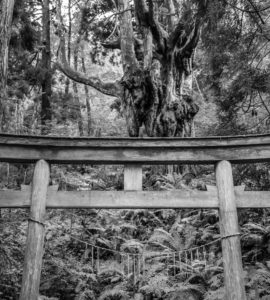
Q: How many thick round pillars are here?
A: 2